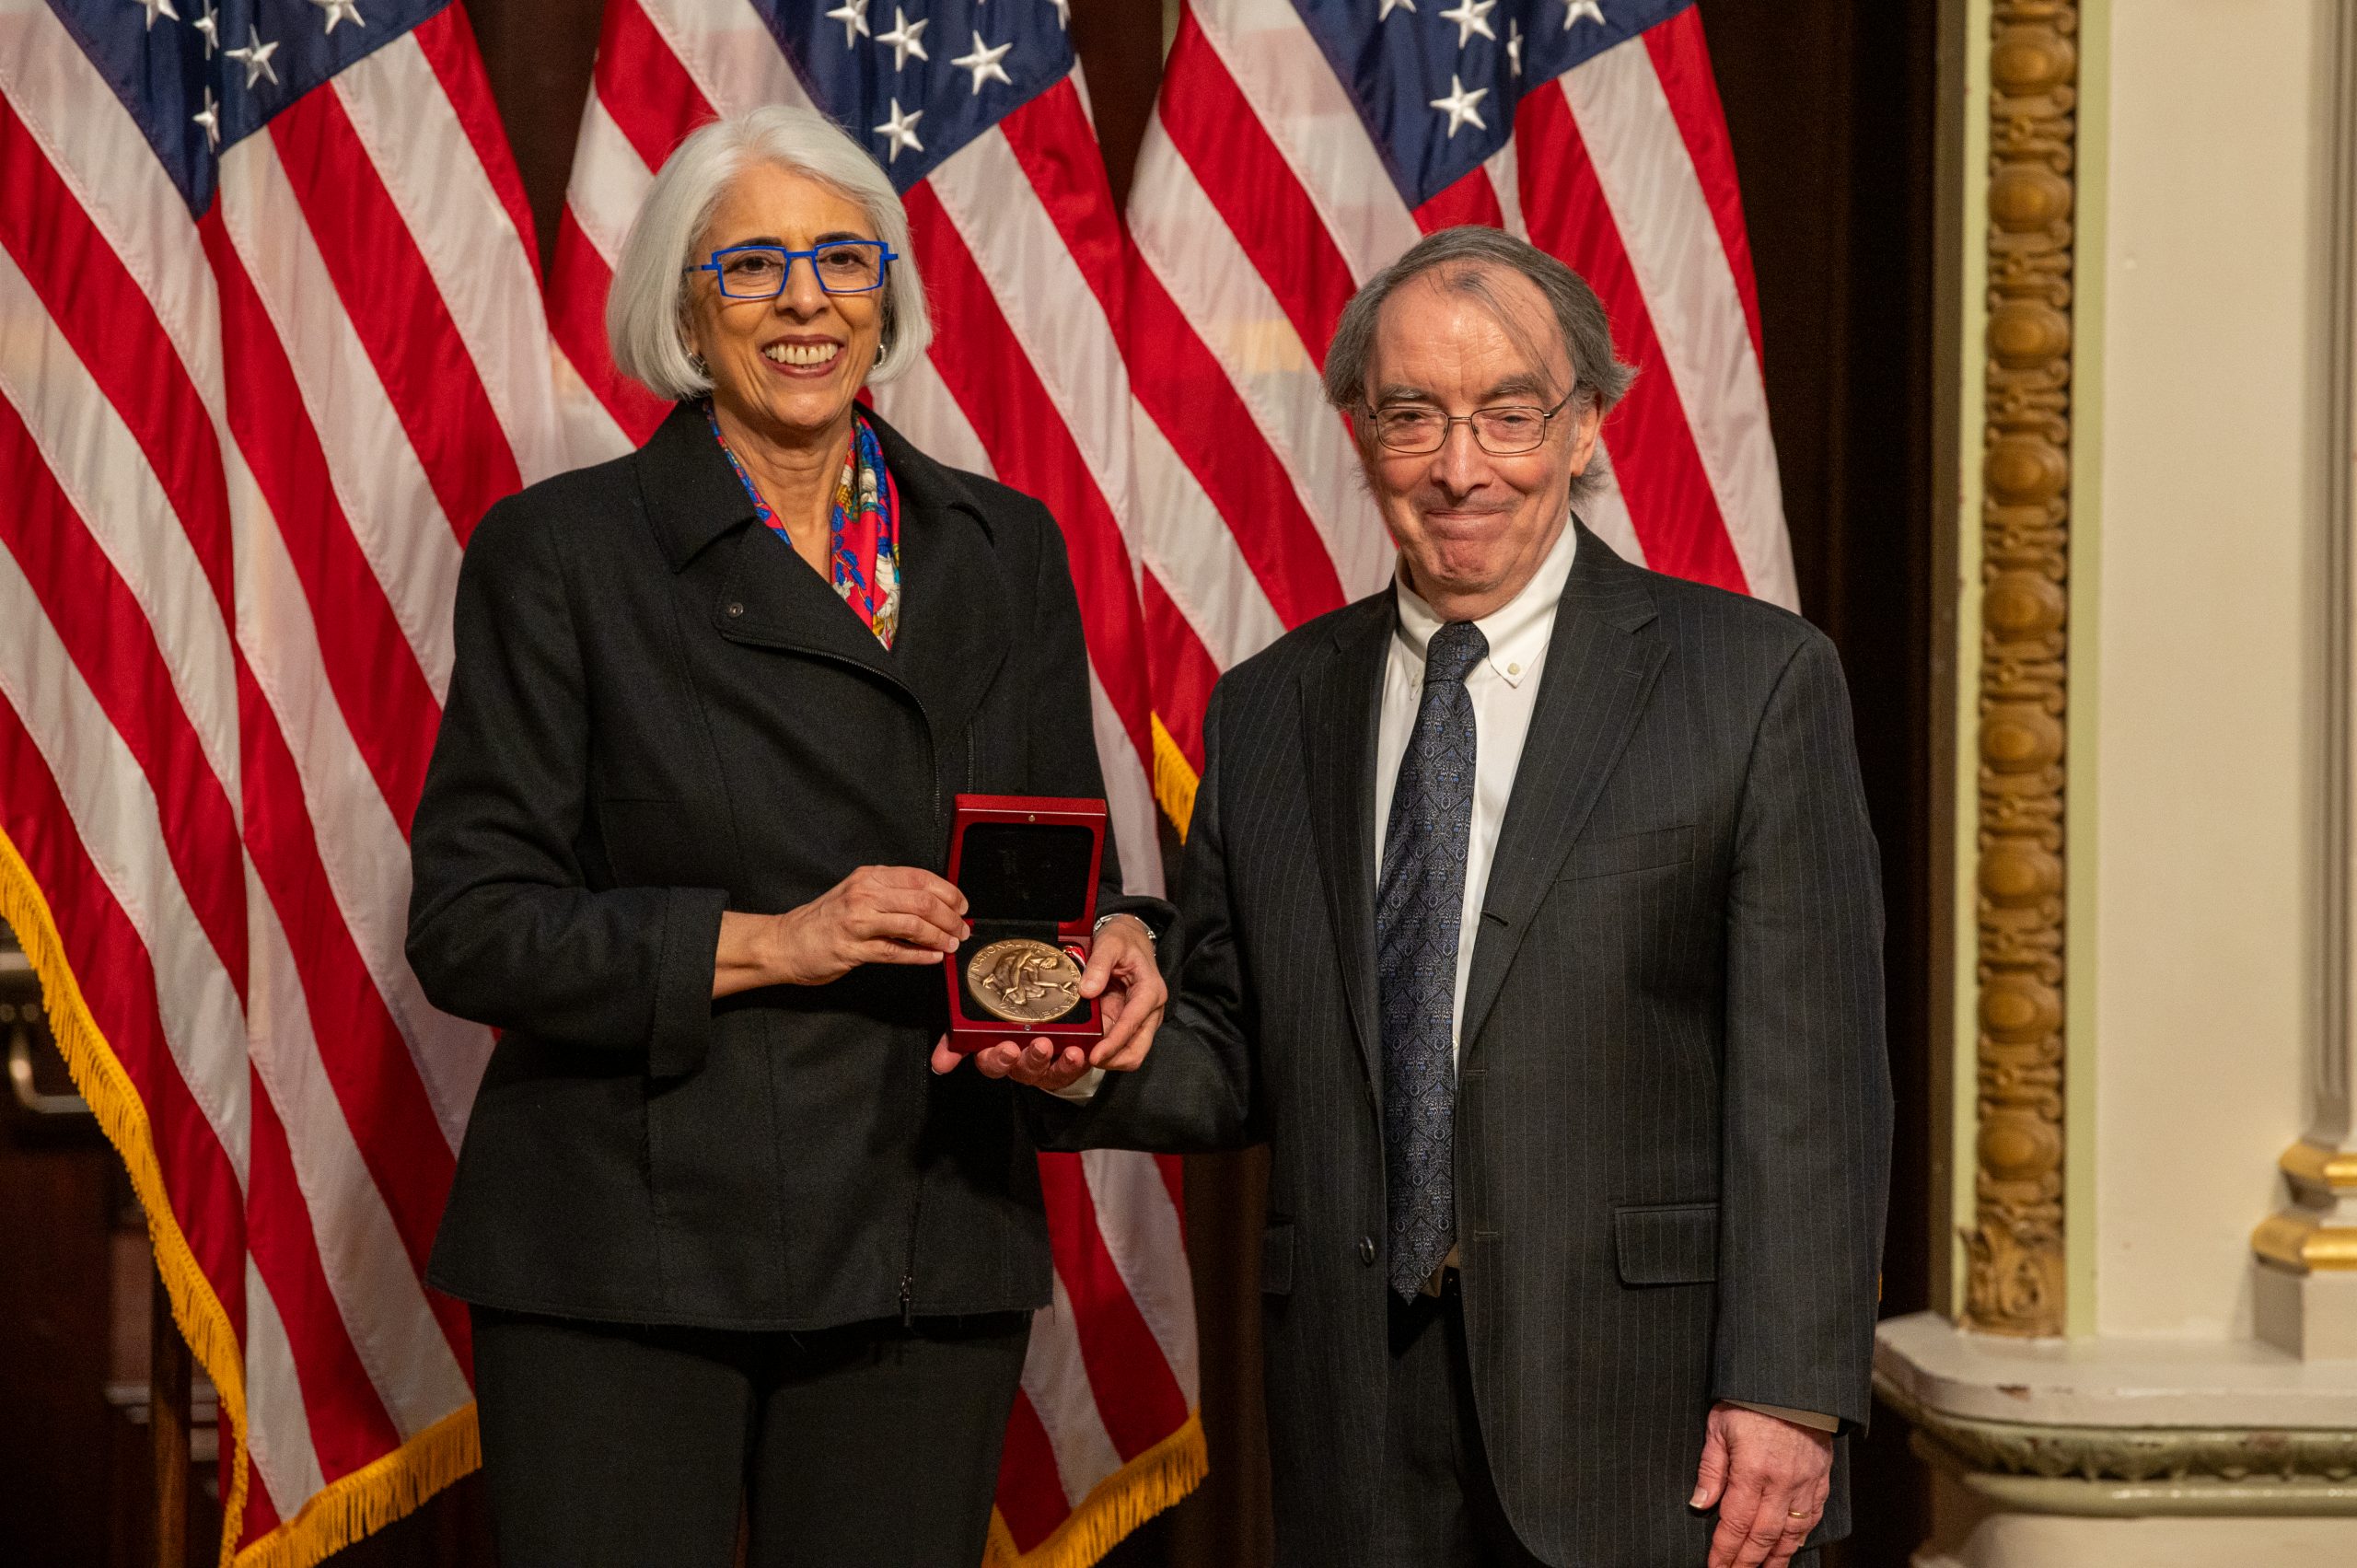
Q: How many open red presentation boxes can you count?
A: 1